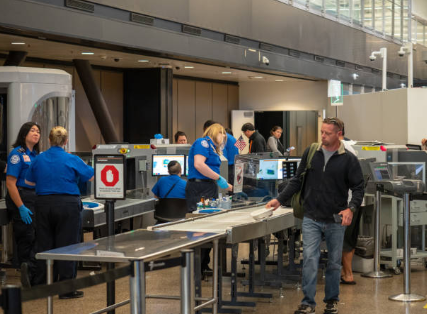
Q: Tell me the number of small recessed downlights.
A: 7